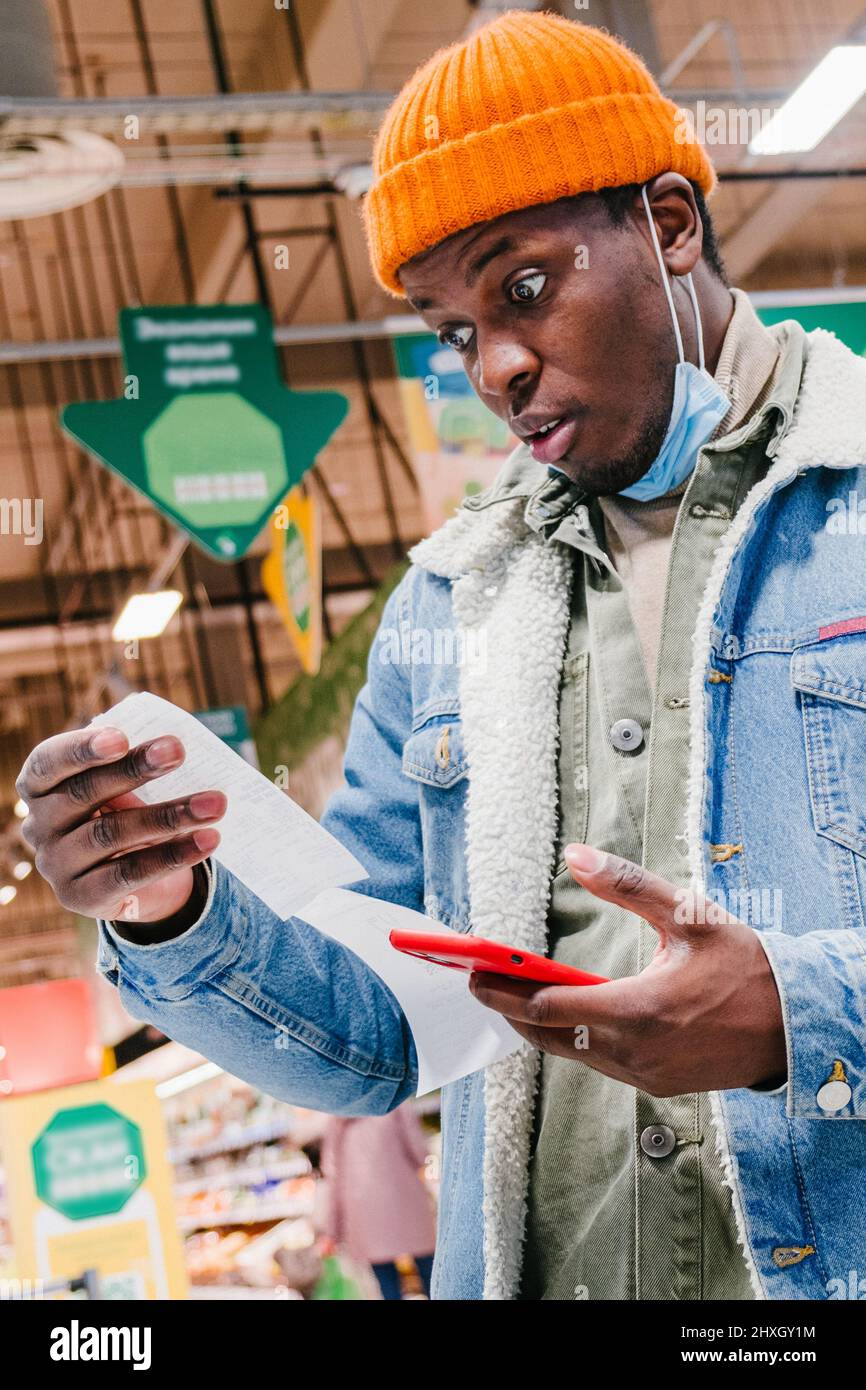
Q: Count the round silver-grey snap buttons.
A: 3